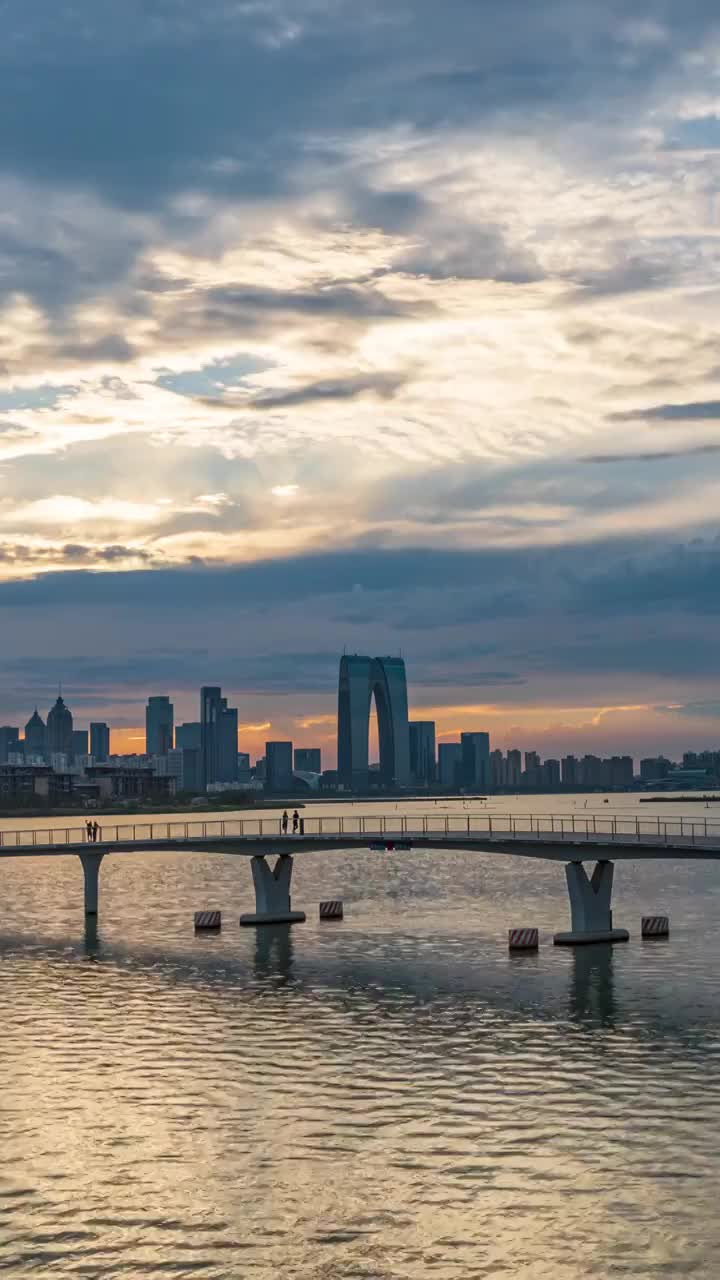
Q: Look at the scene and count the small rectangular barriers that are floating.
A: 4